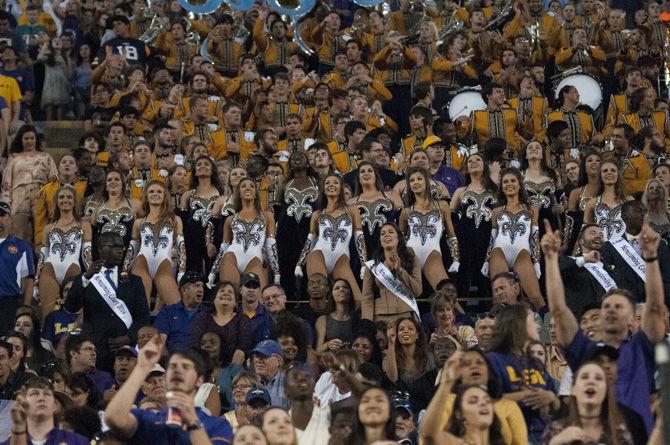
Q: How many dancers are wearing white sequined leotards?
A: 7